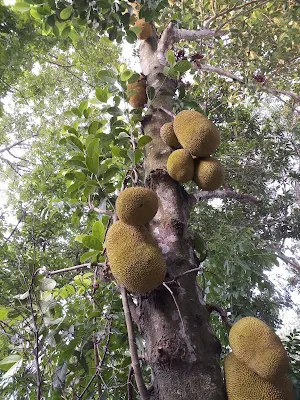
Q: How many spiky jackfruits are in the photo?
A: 10